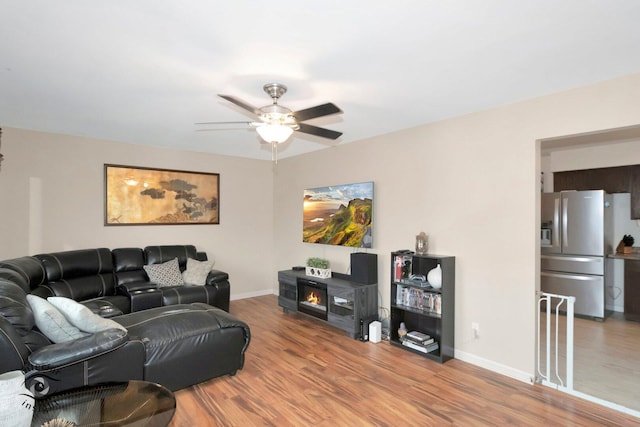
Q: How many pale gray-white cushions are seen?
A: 4